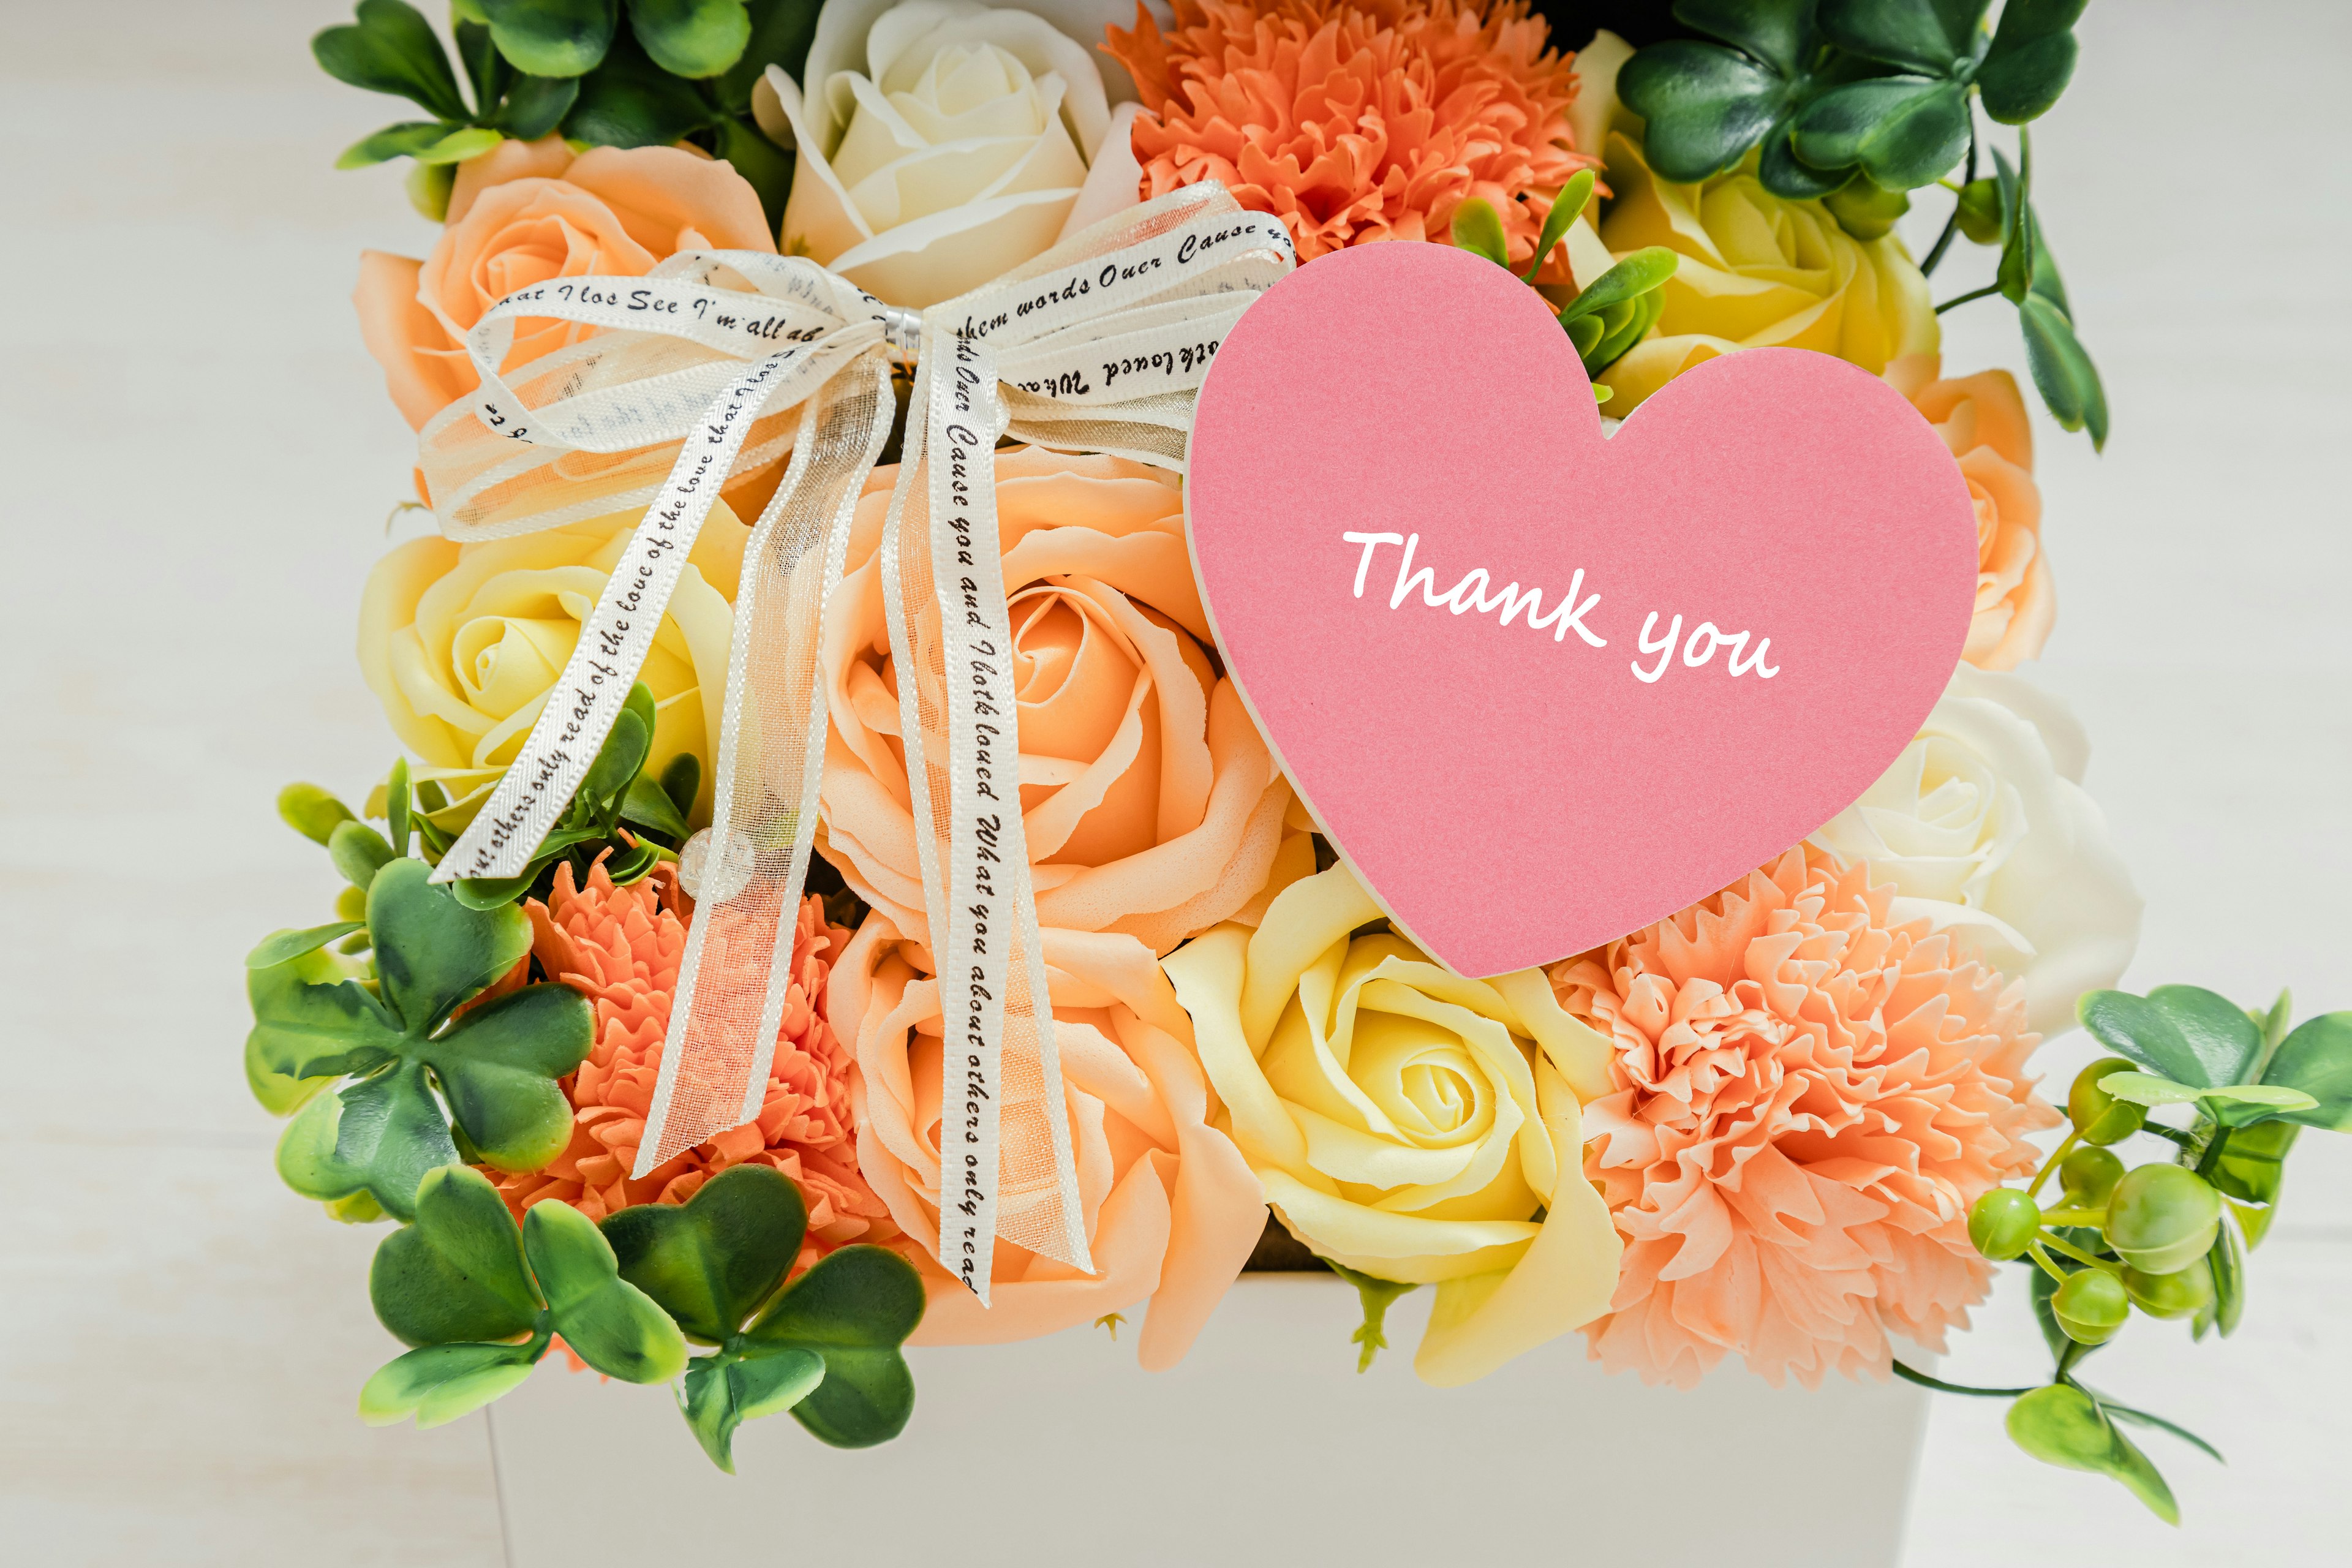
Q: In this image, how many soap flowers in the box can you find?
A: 12